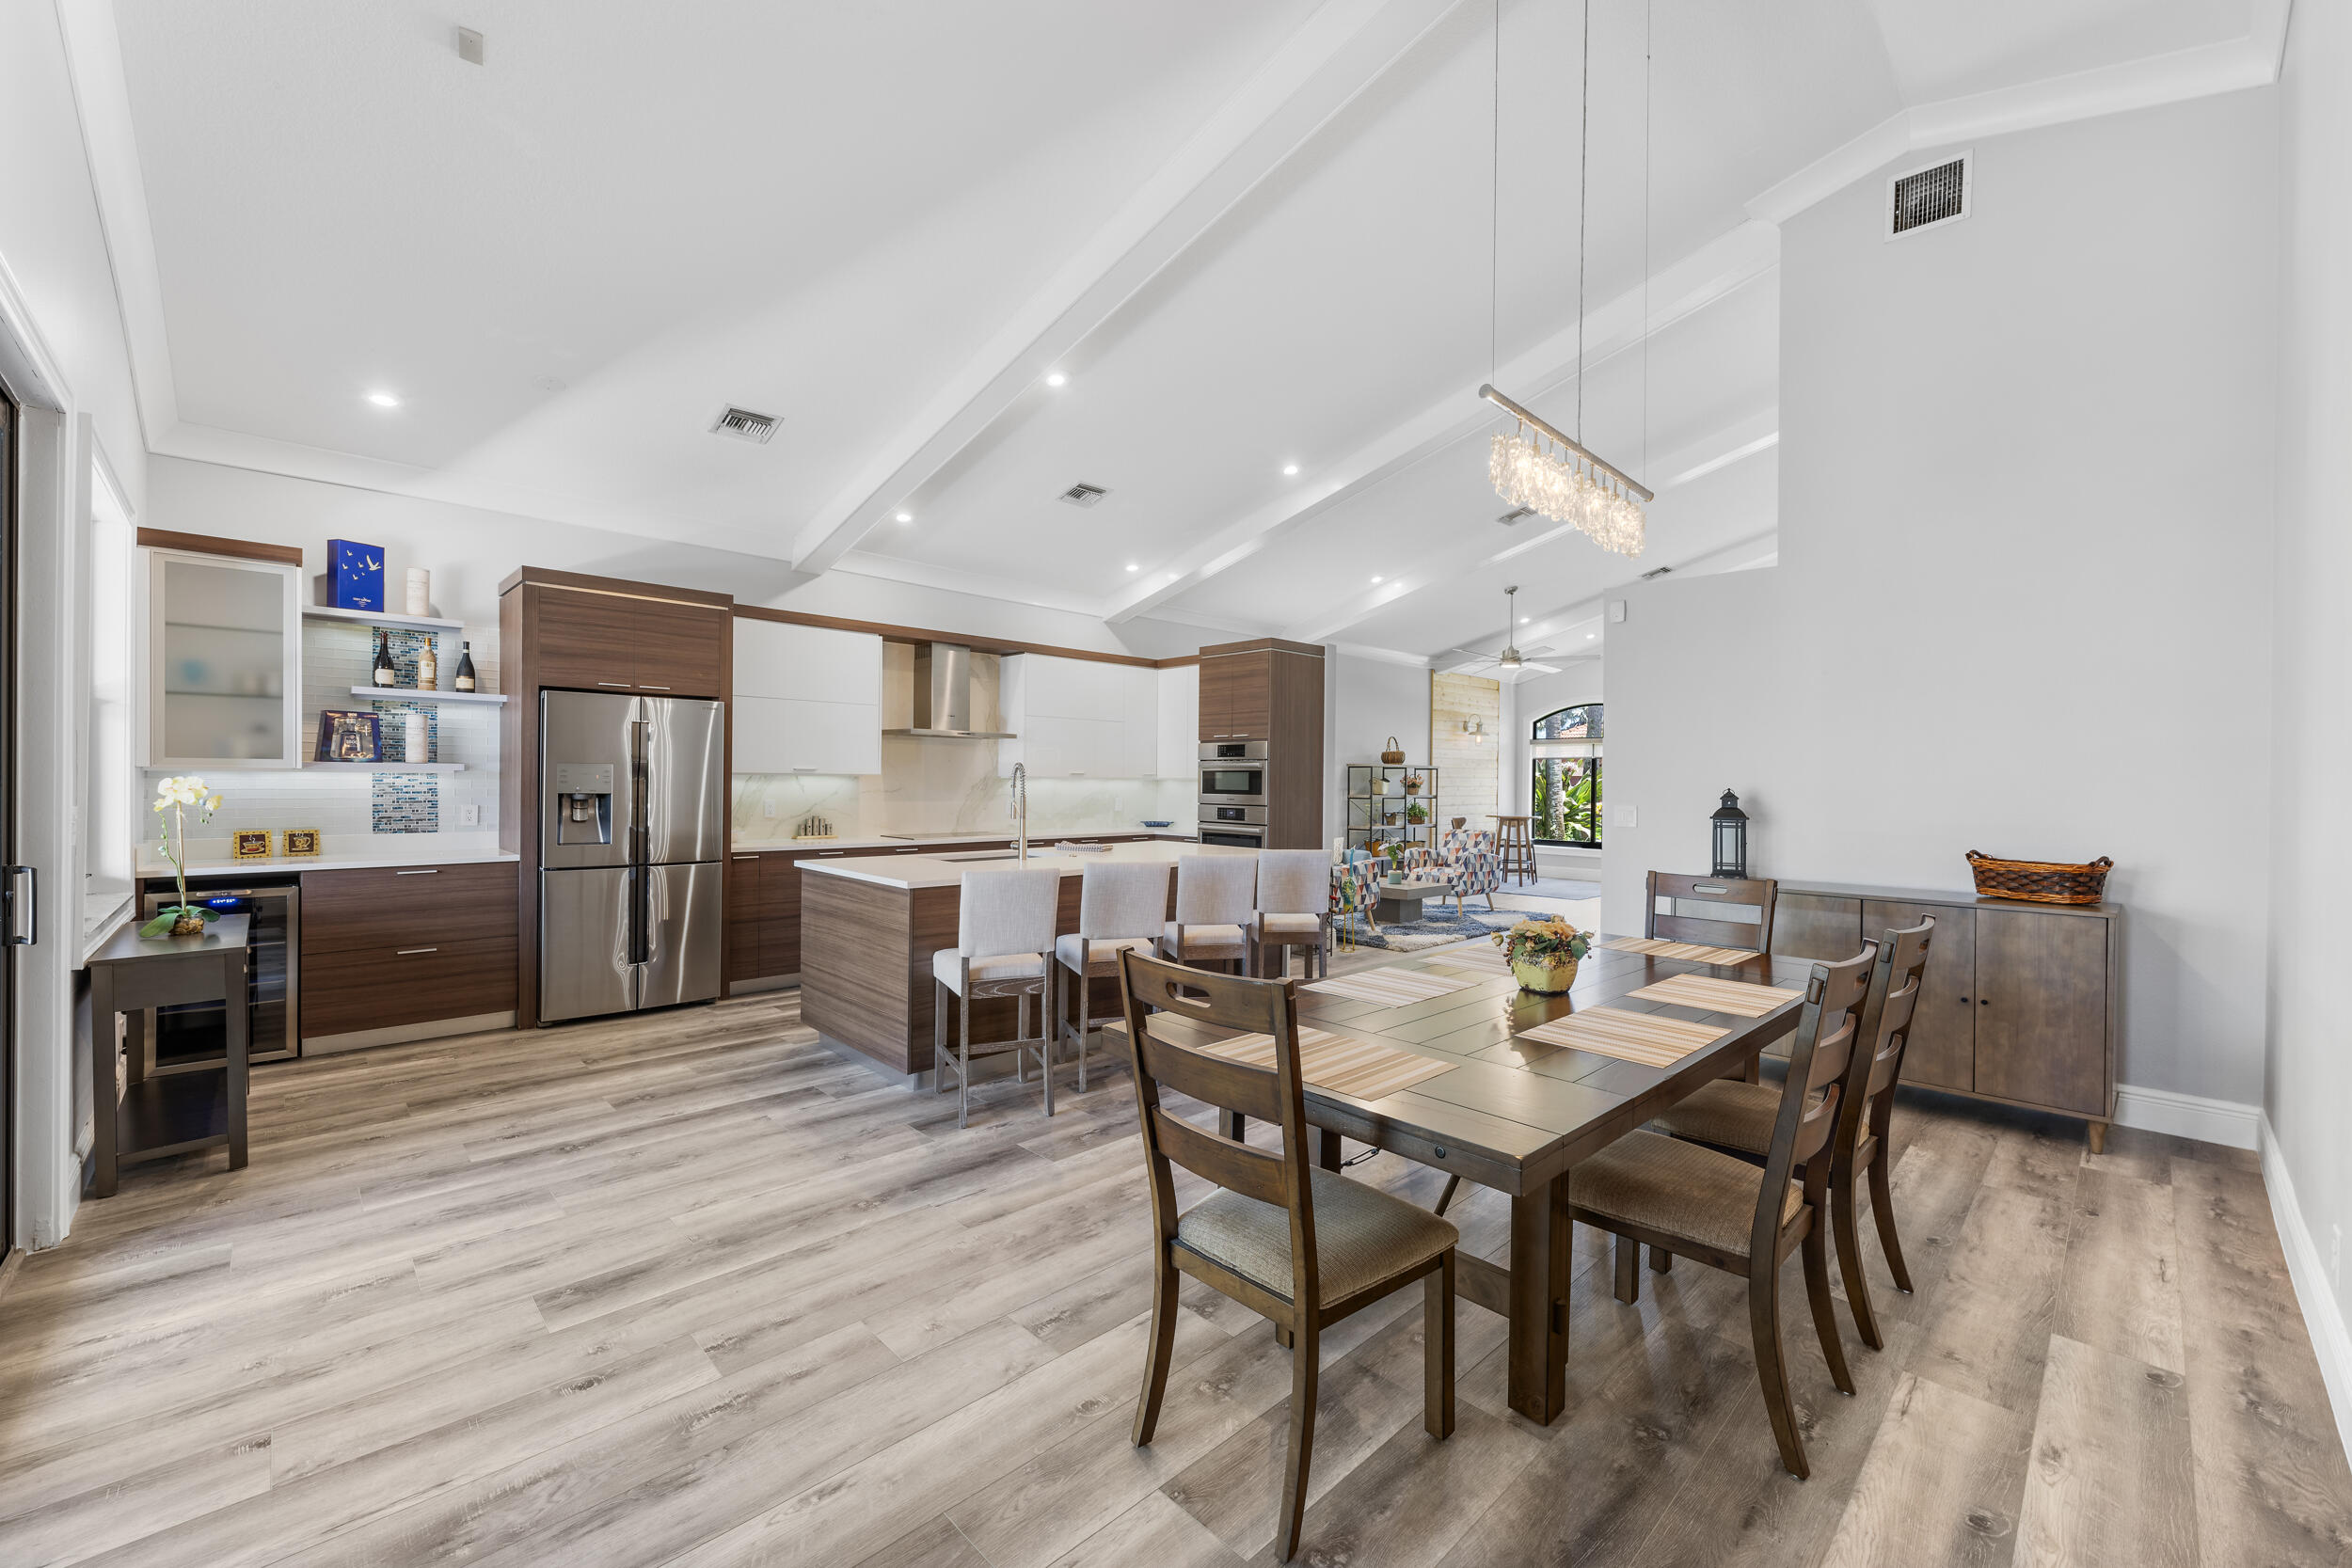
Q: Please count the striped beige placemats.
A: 6